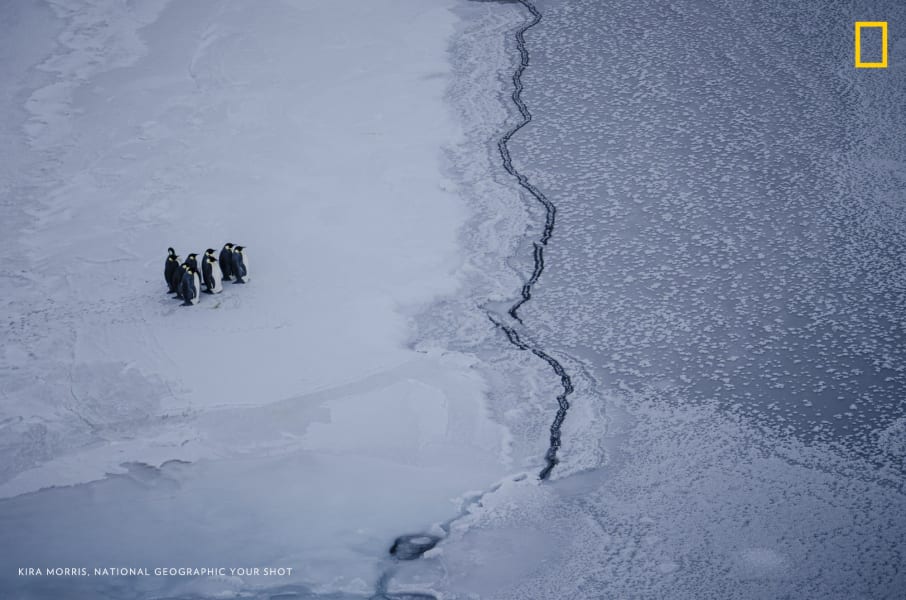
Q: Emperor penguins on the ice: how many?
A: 9